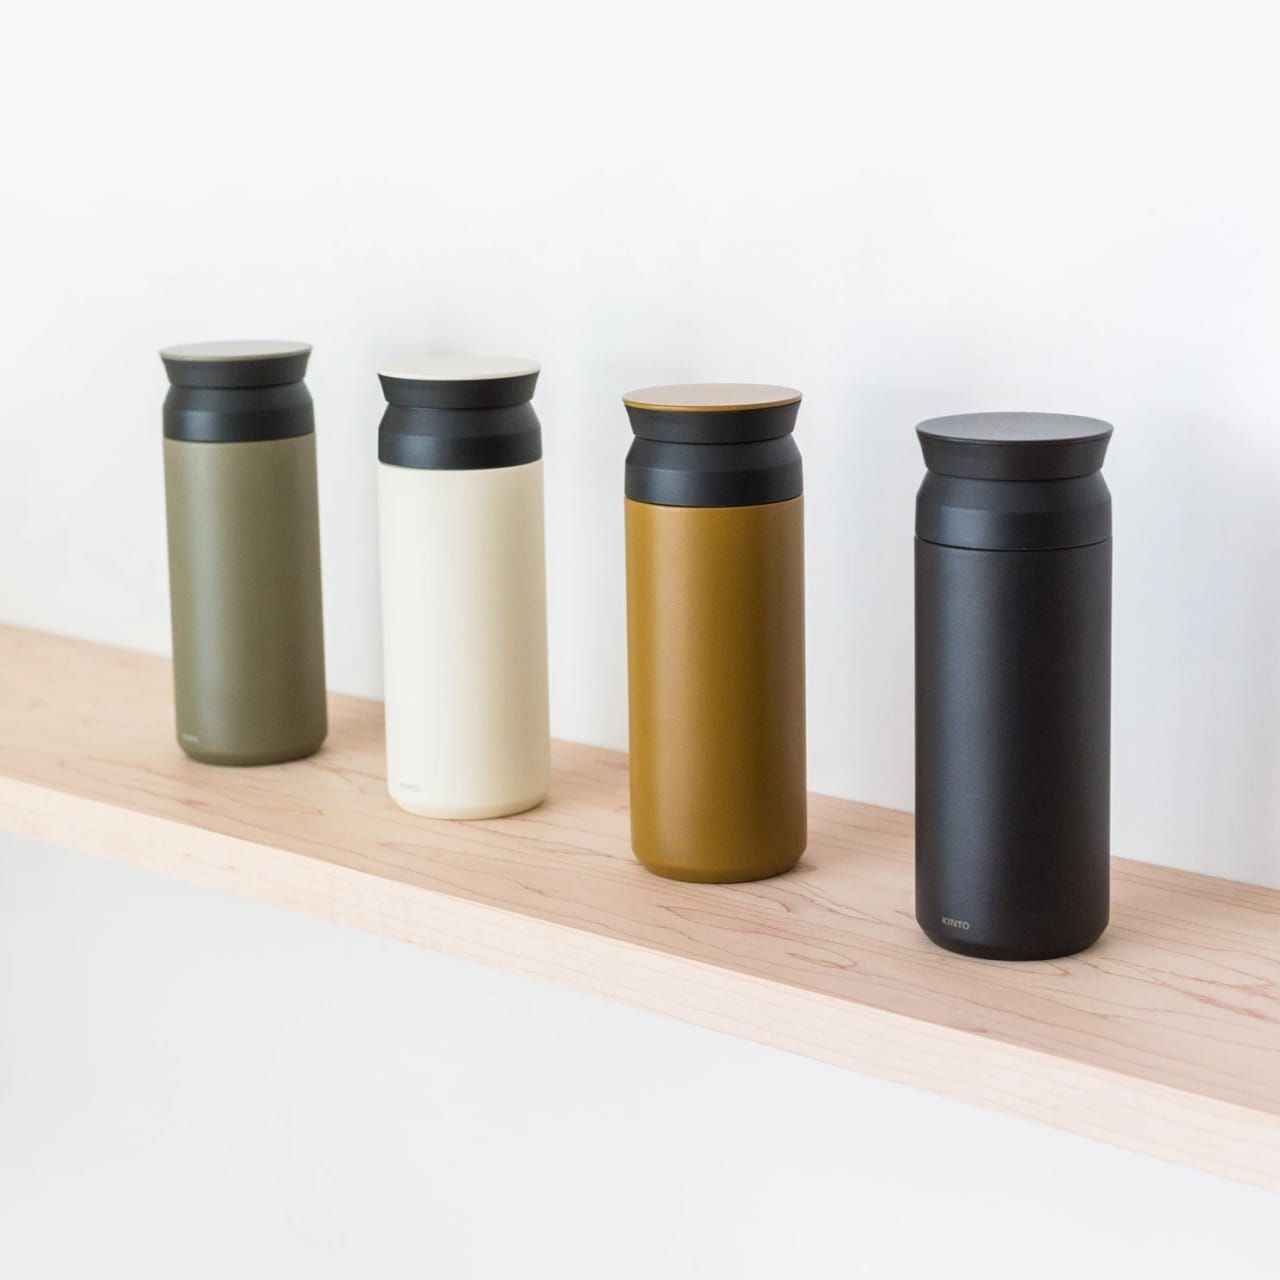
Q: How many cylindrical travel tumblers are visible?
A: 4